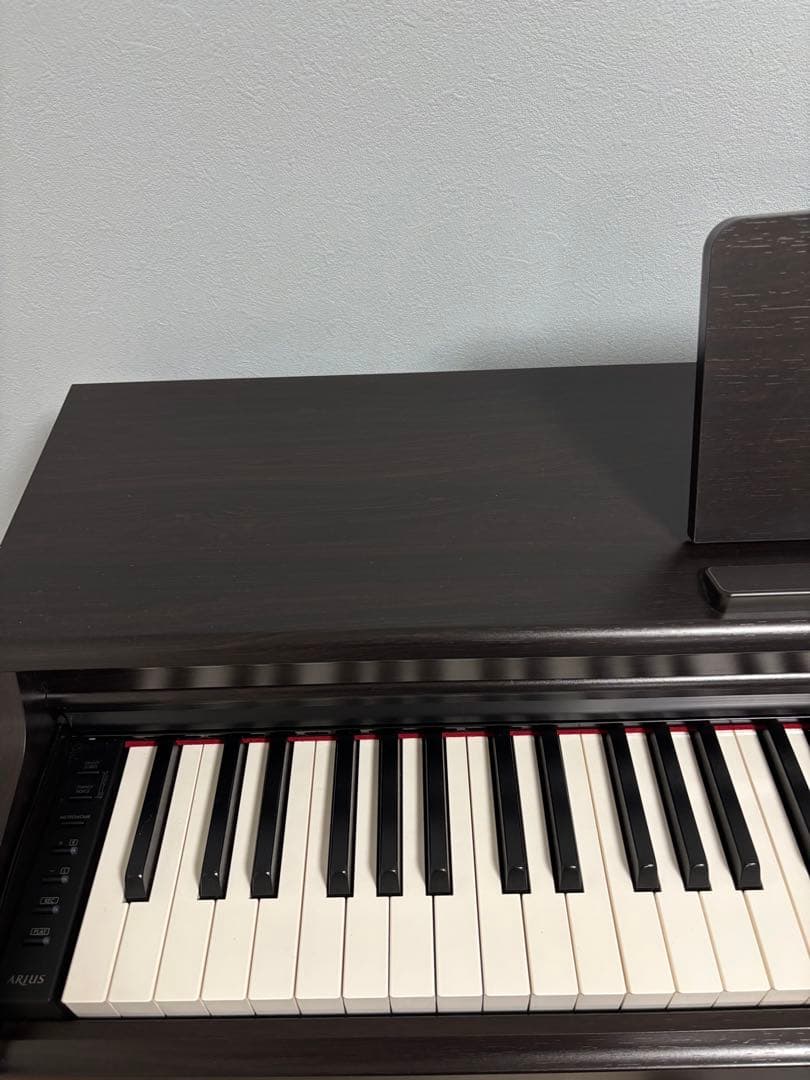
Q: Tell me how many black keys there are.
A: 12